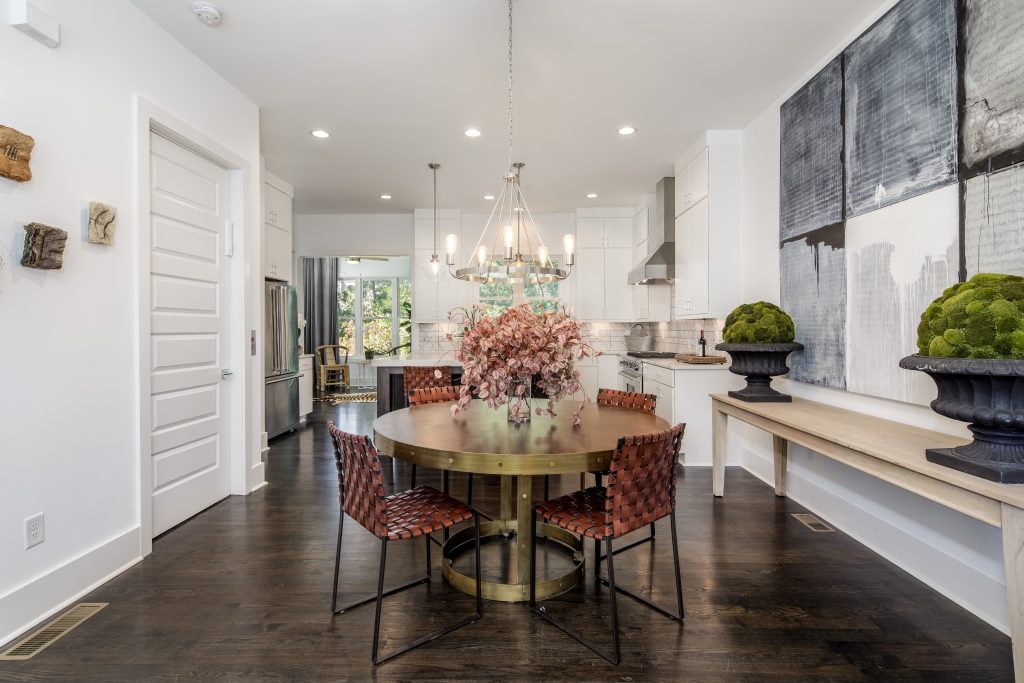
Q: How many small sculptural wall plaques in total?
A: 3